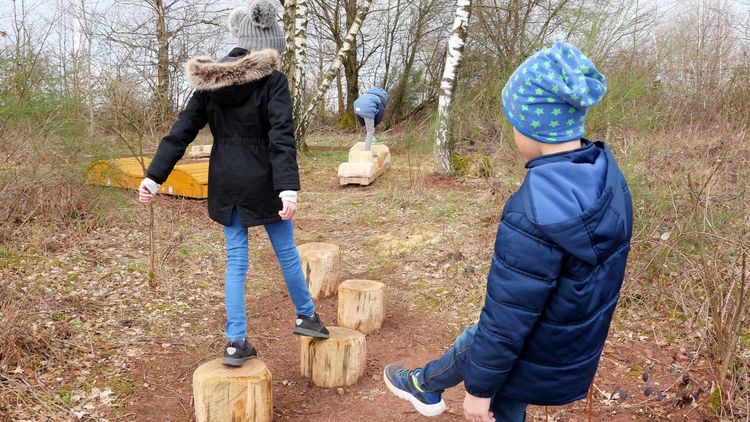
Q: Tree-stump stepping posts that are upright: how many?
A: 4